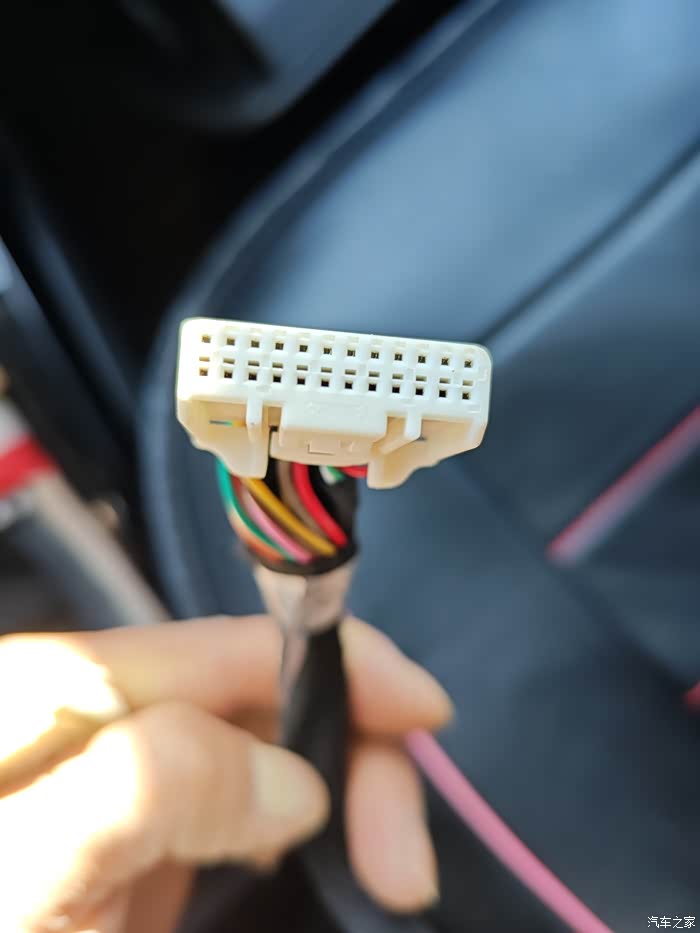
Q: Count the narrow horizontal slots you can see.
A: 12